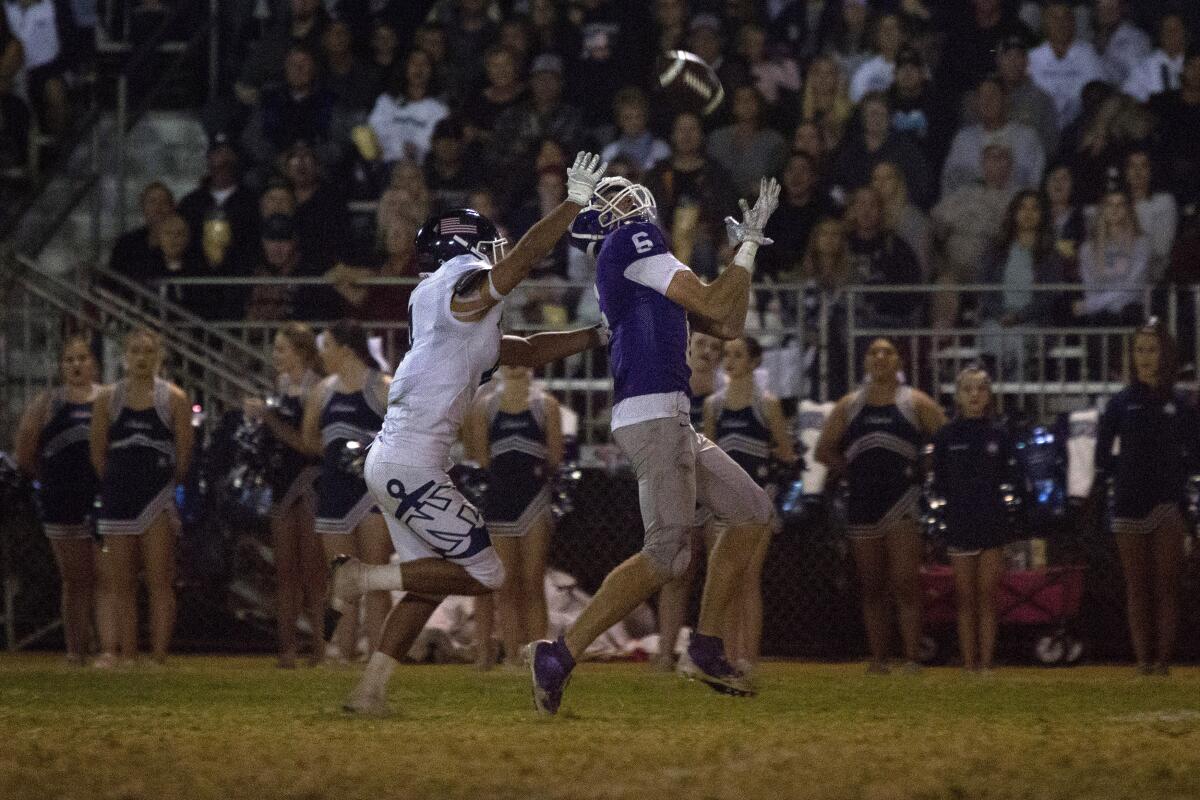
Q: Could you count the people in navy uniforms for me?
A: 10